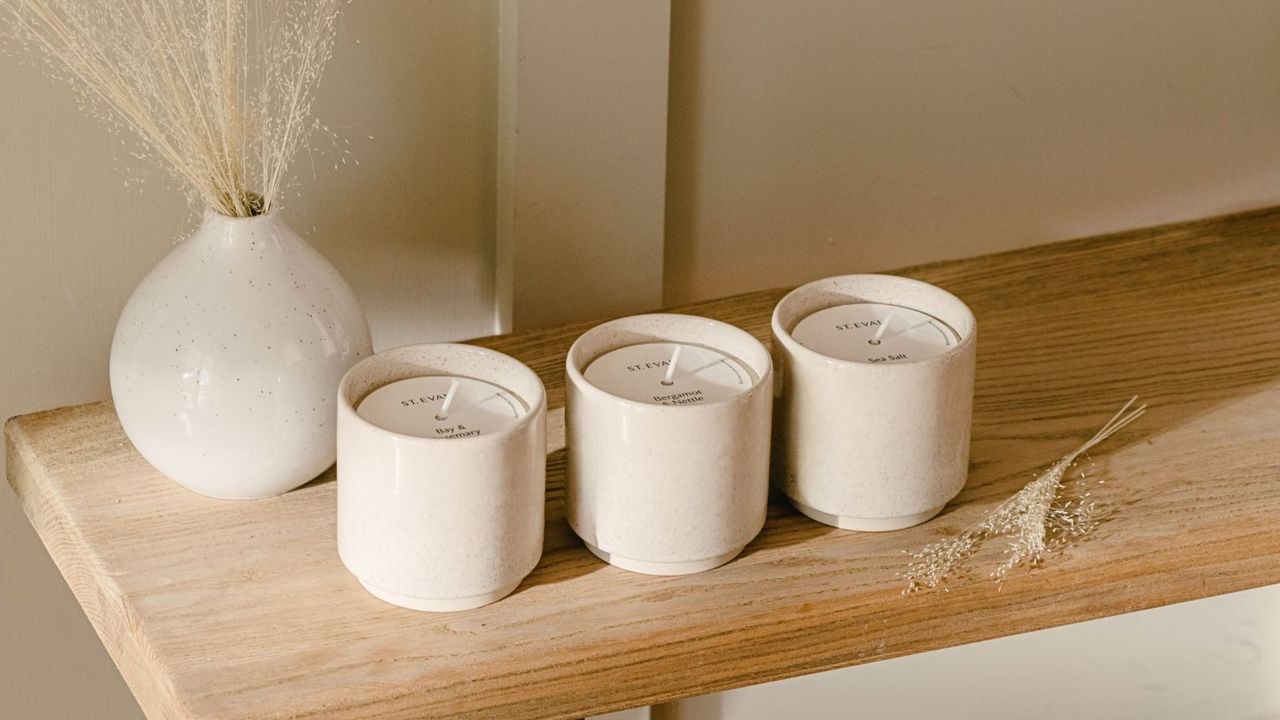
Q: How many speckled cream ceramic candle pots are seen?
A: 3